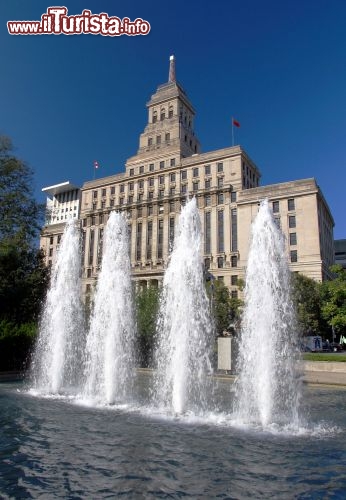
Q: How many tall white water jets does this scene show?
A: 4